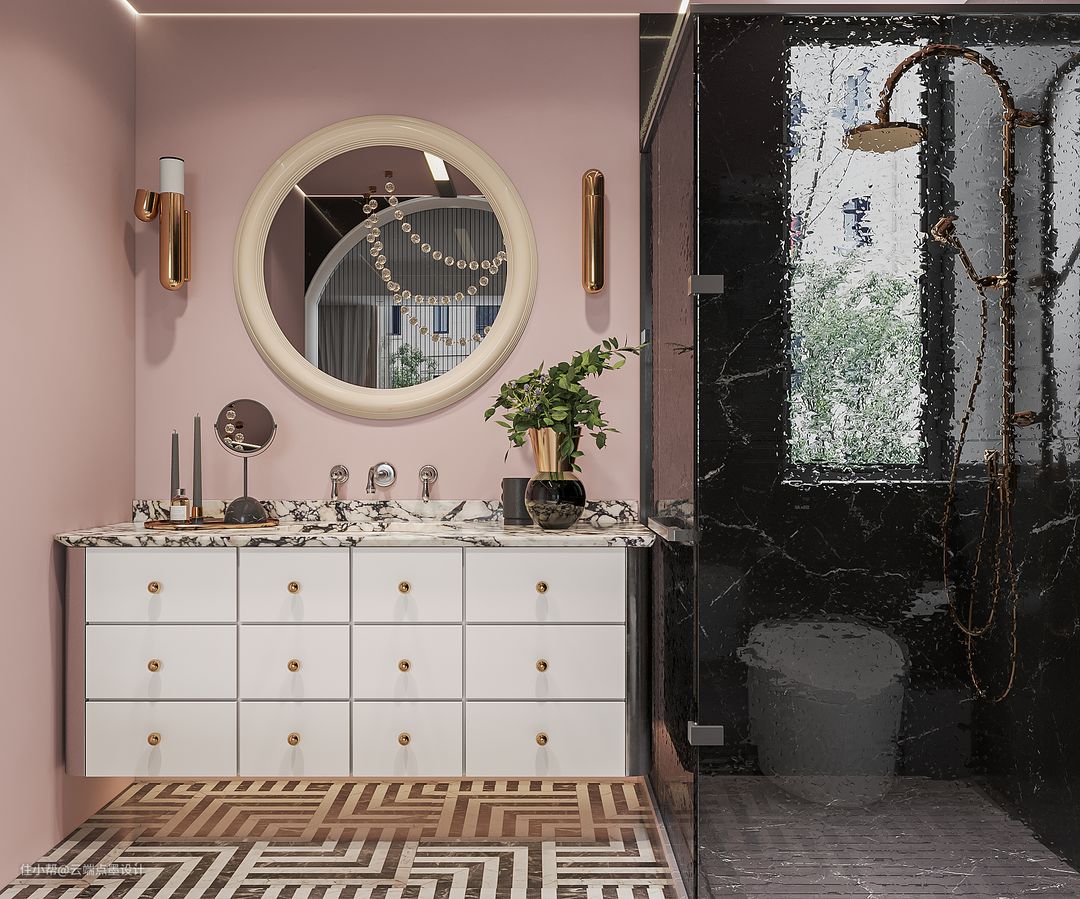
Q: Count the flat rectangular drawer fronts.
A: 12